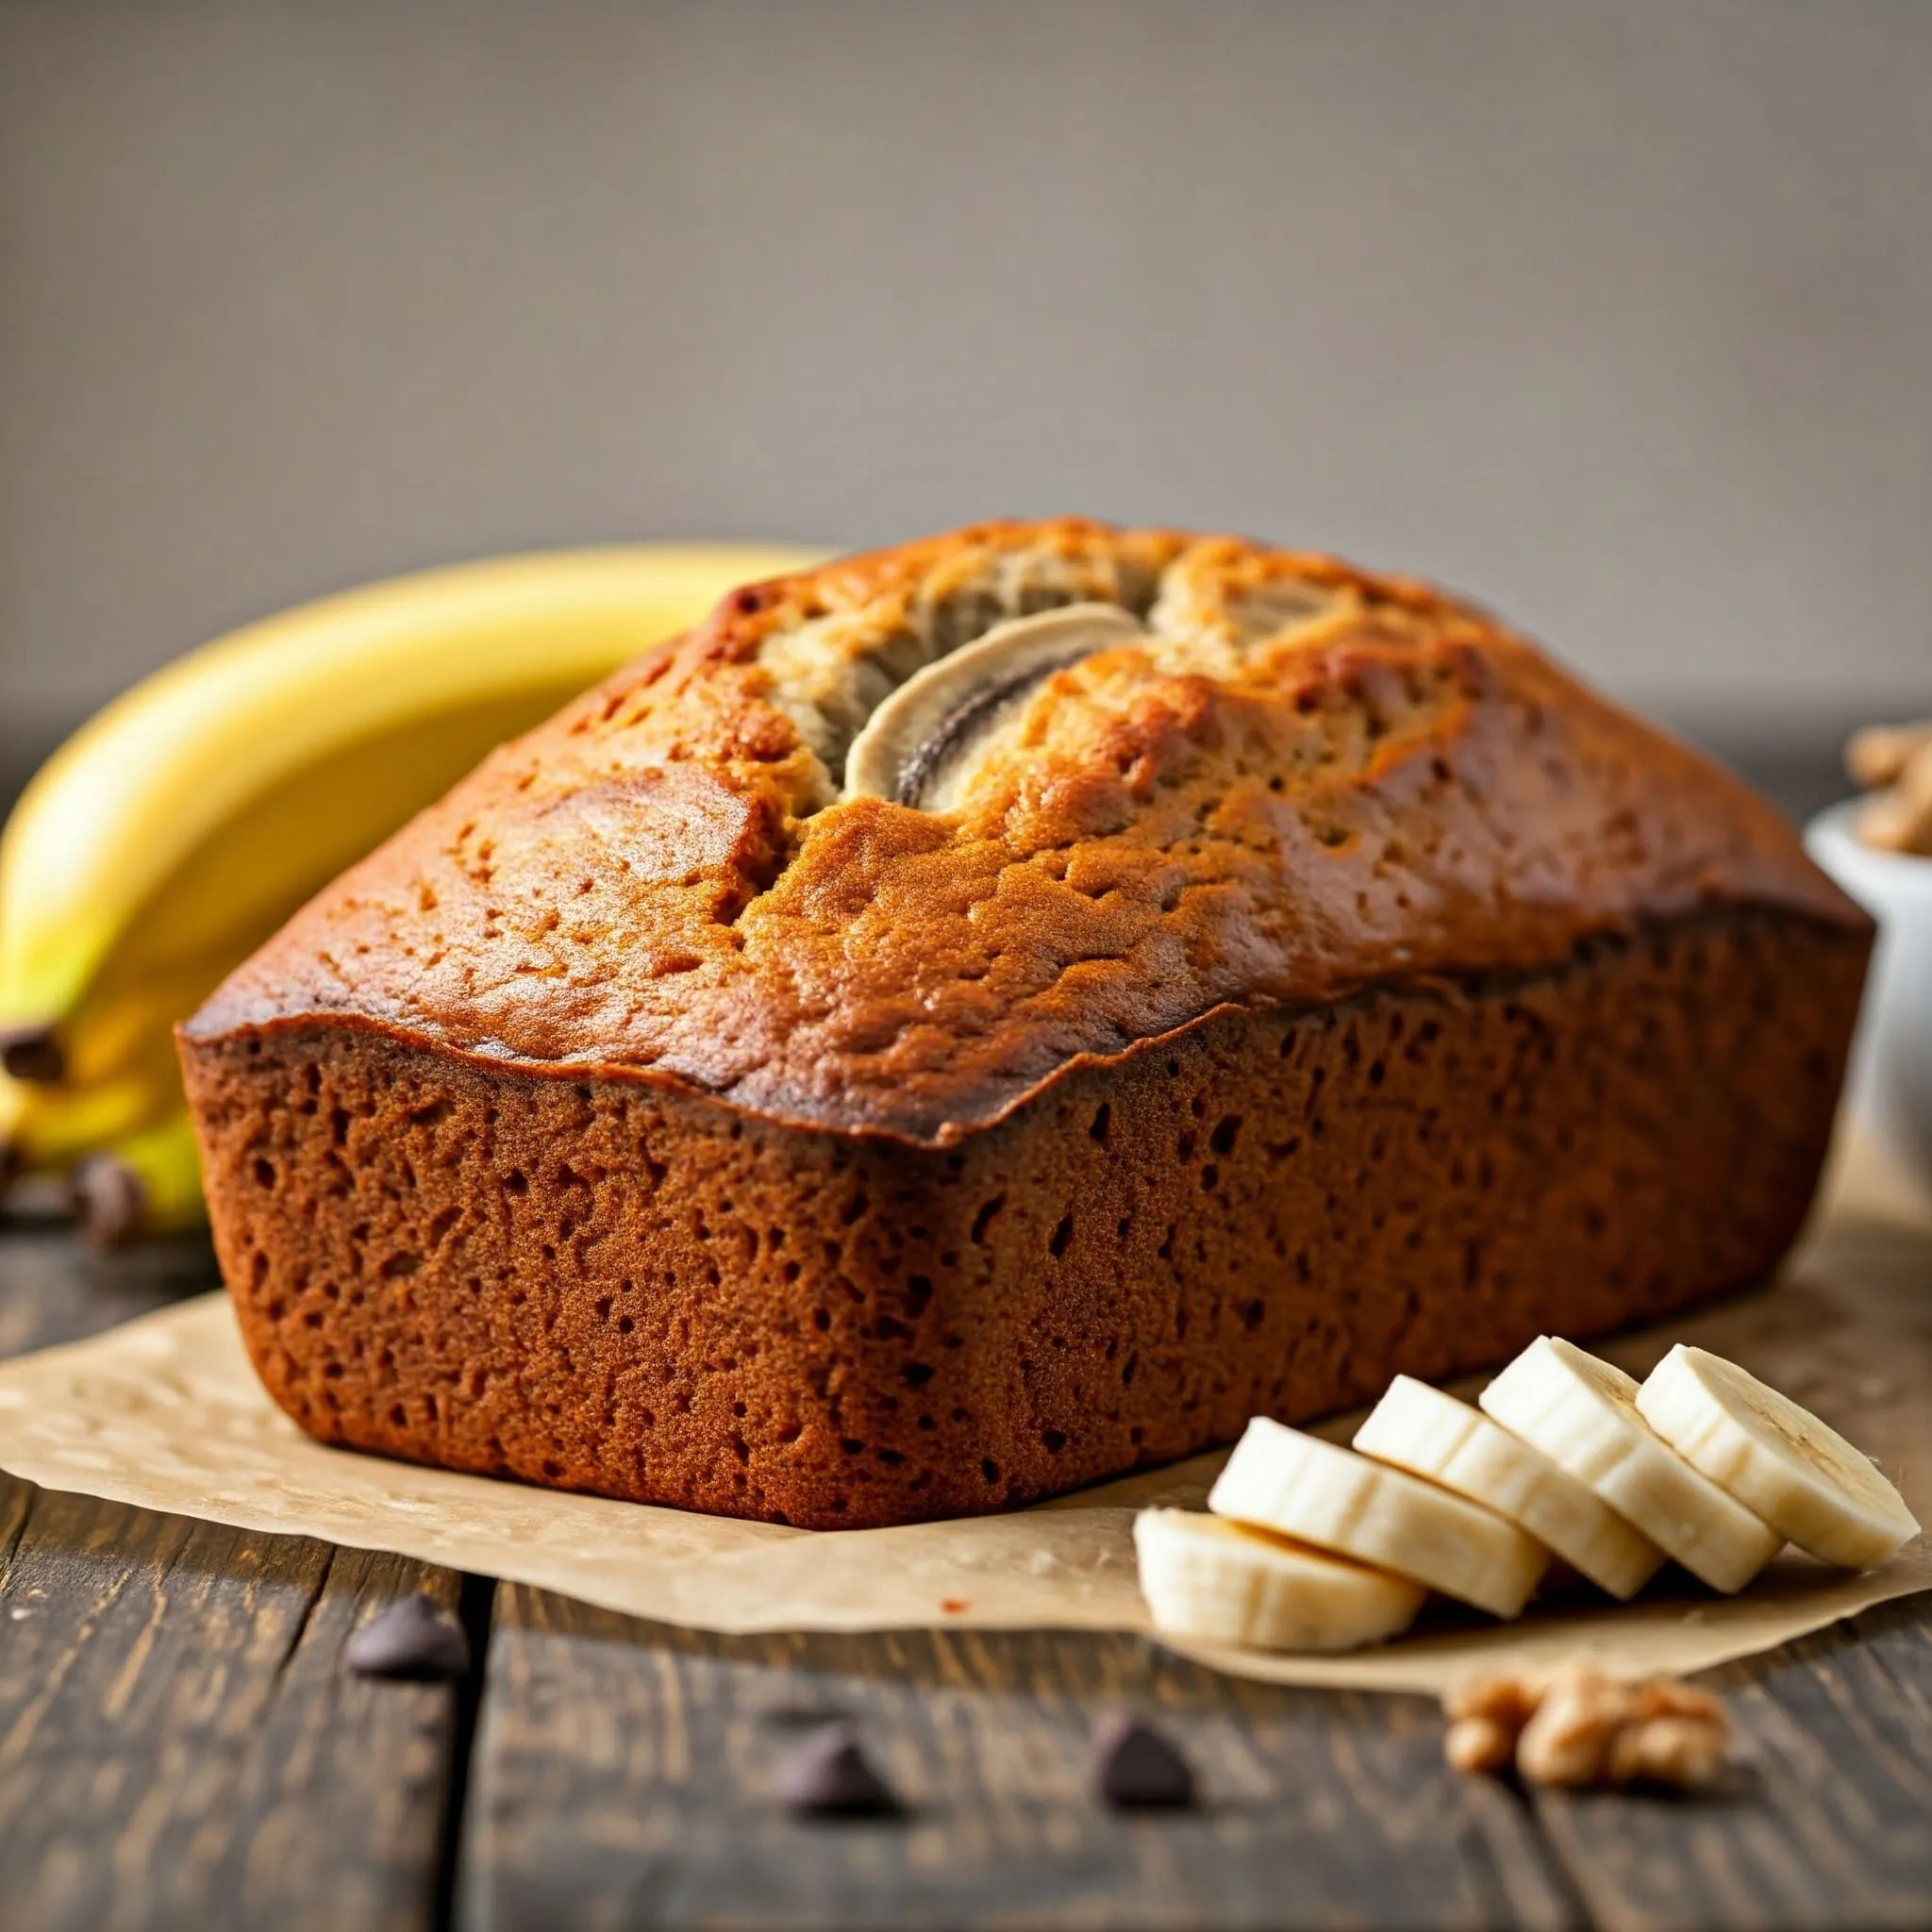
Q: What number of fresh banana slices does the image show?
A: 5